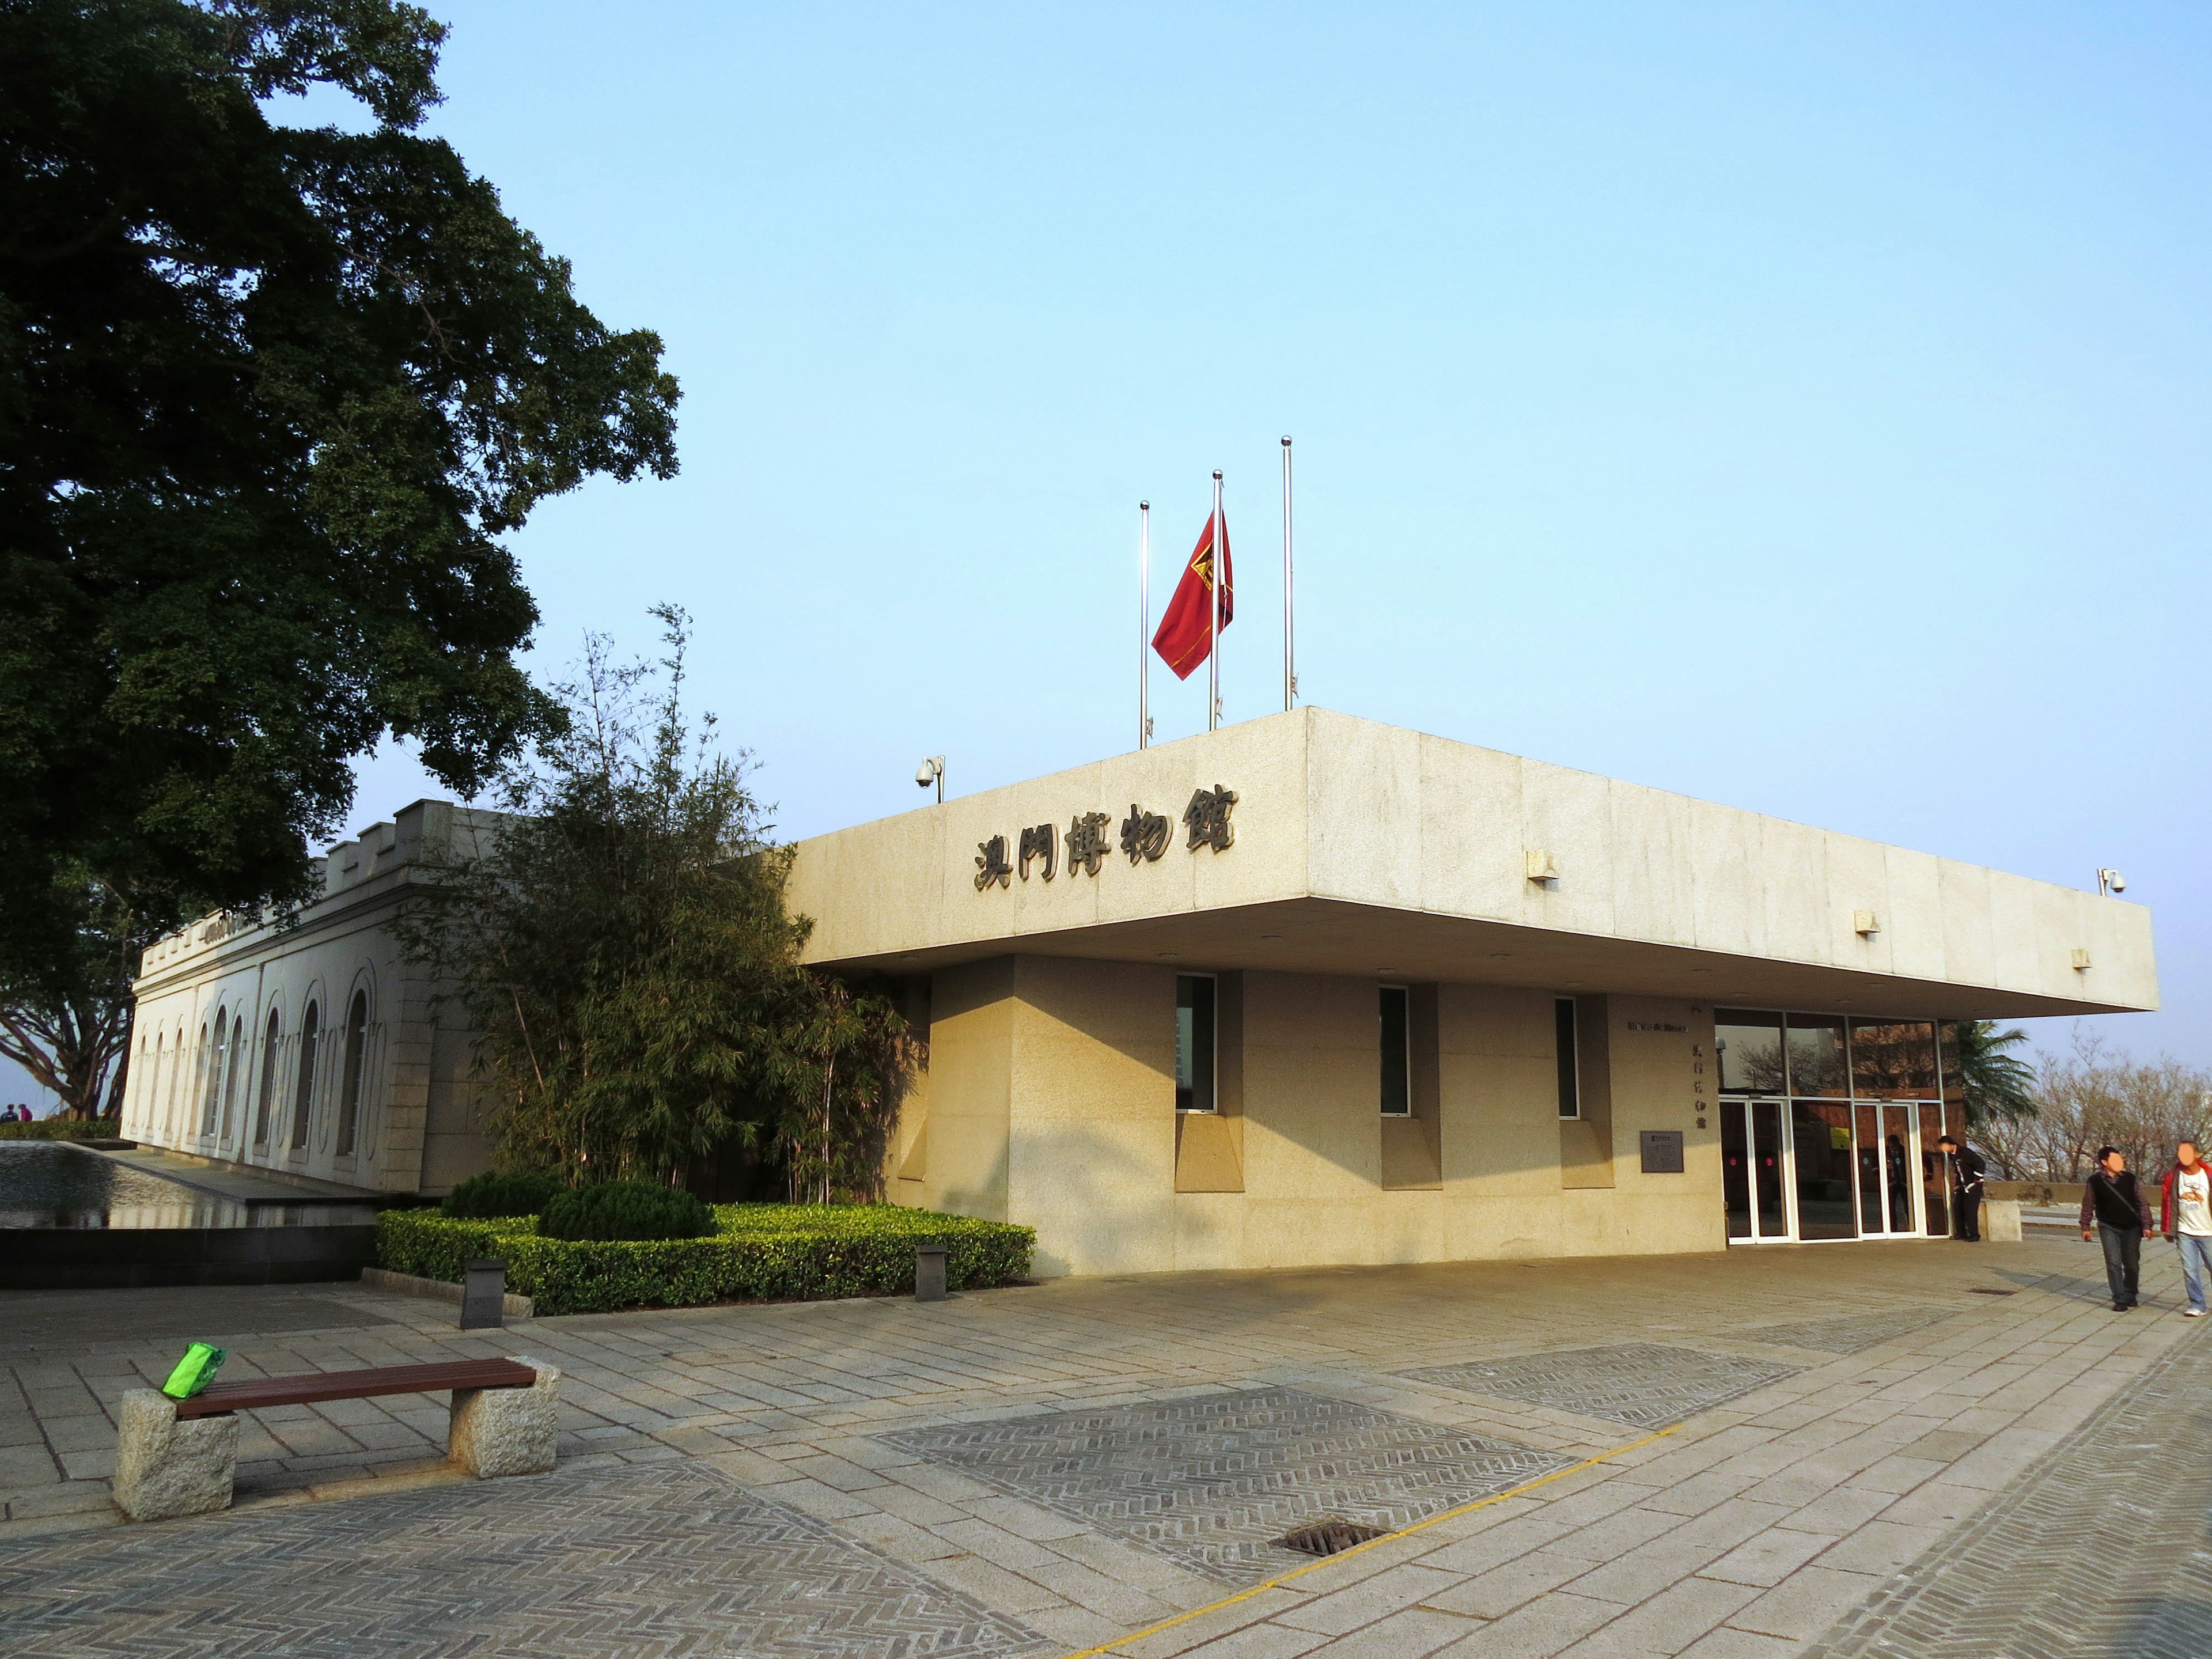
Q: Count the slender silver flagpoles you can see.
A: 3